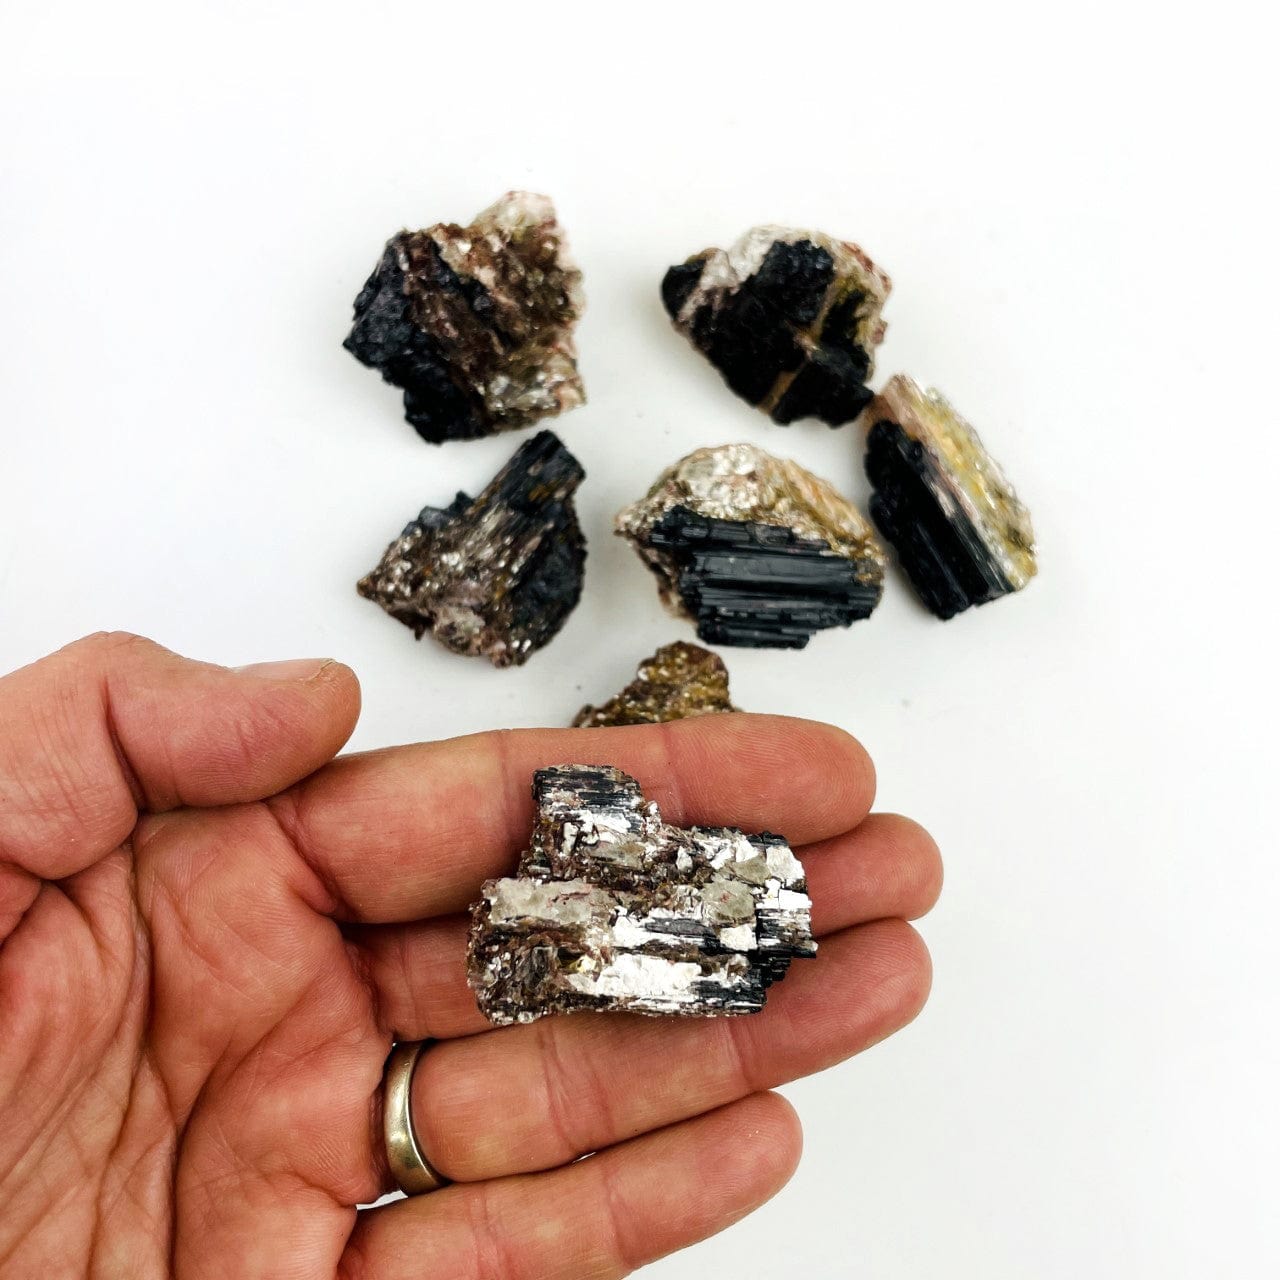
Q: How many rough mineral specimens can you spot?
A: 7